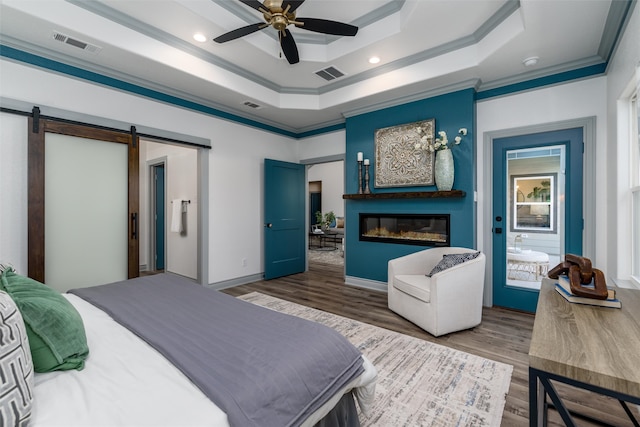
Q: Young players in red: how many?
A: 0